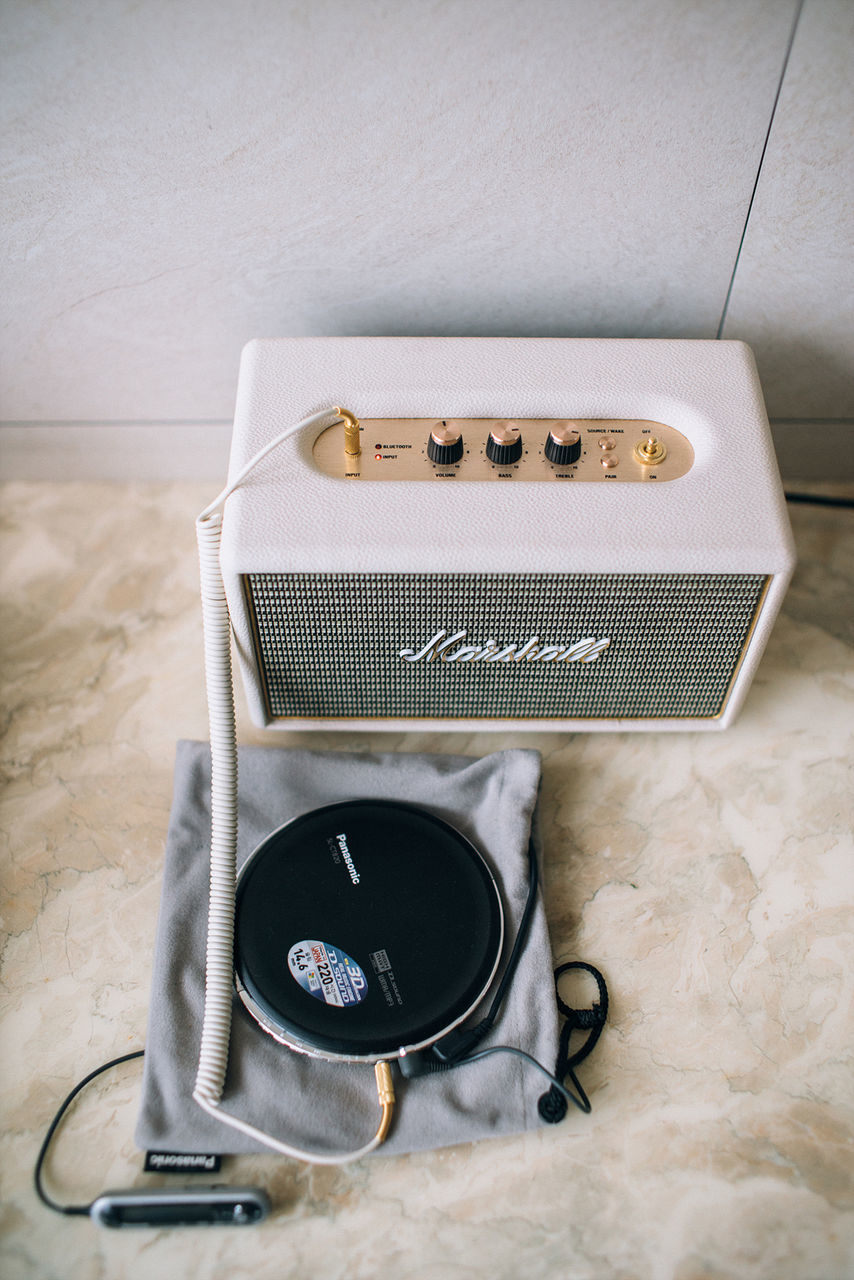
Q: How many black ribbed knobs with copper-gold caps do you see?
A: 3